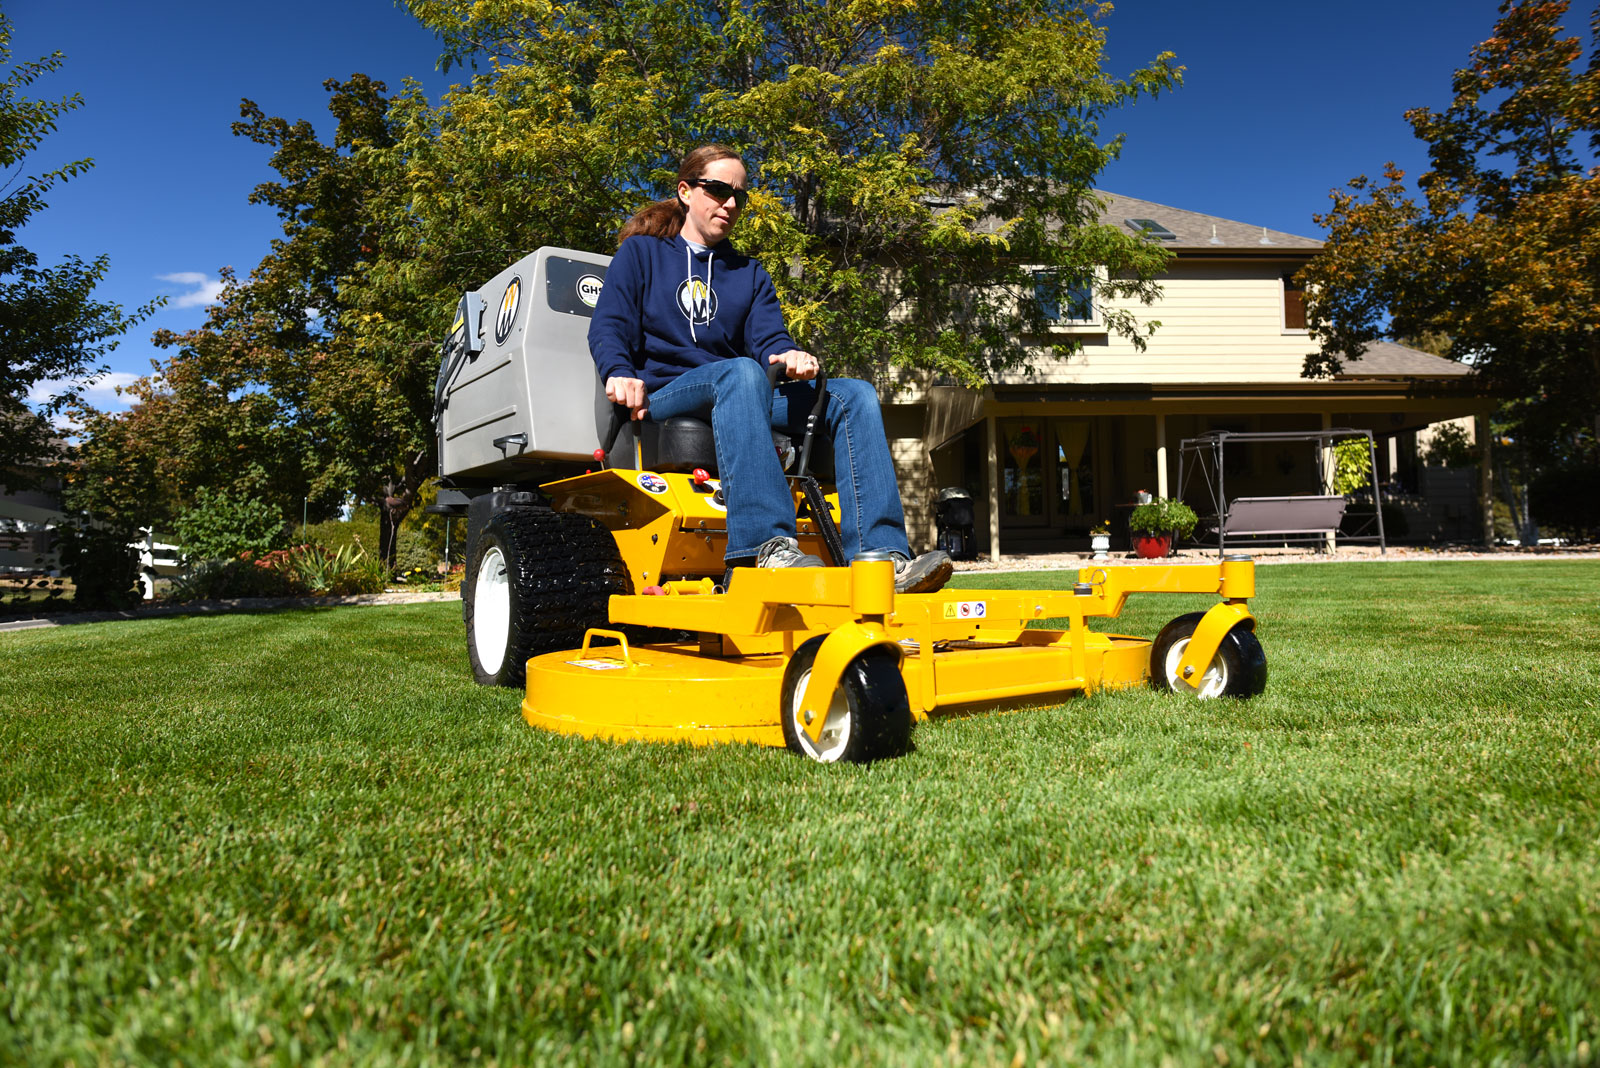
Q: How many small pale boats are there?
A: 0